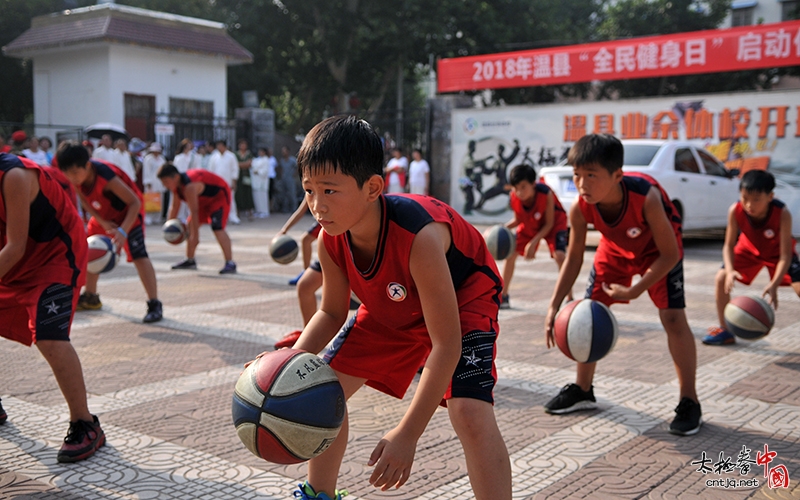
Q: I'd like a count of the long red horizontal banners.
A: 1